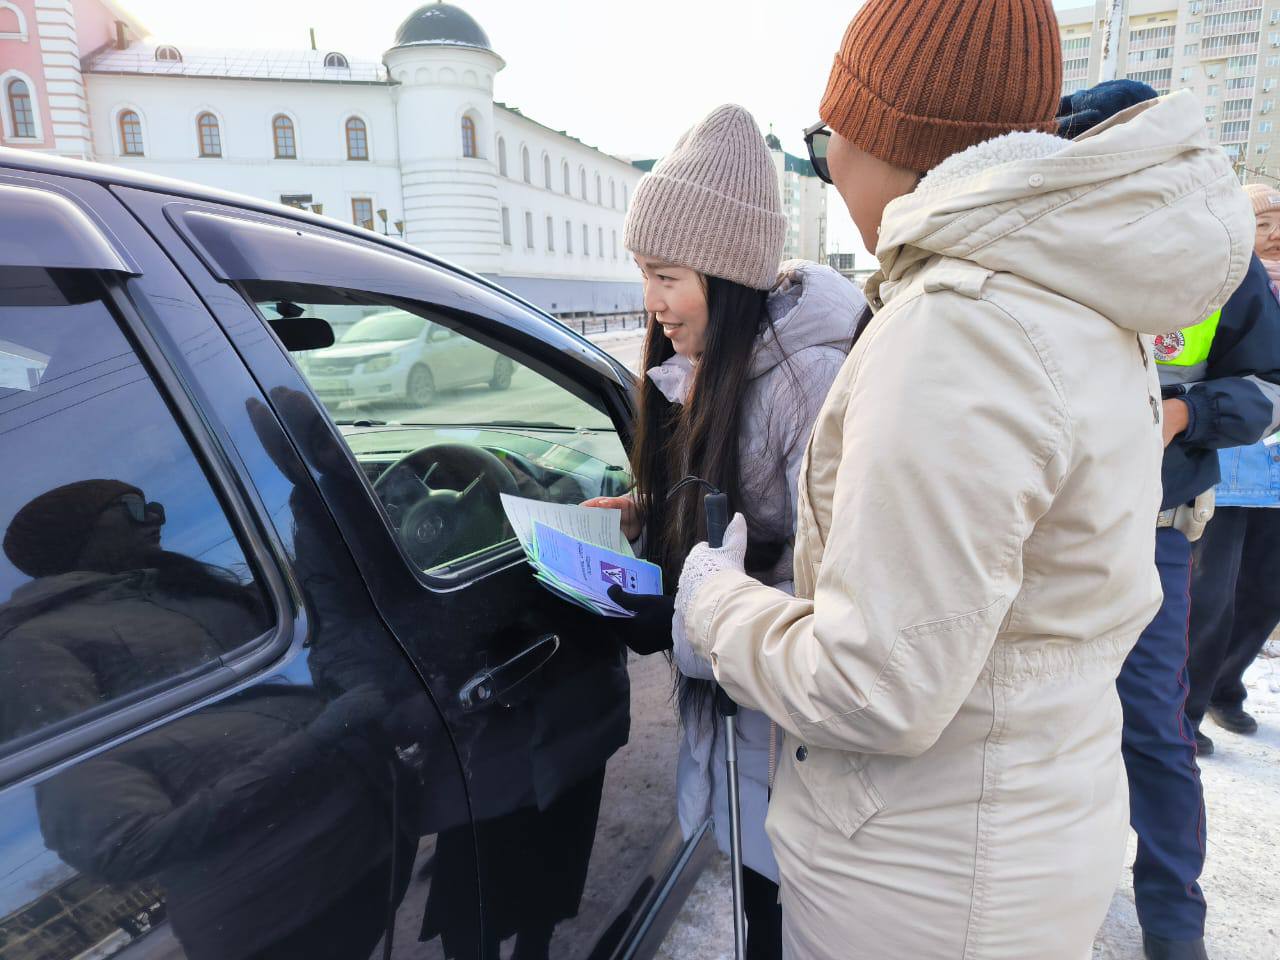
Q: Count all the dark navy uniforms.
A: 1